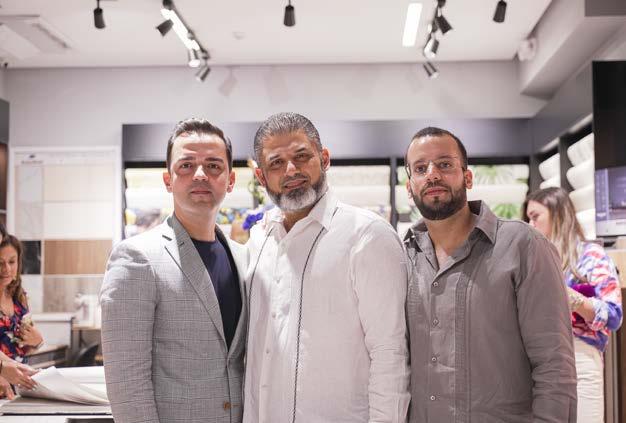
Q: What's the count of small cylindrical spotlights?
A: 9